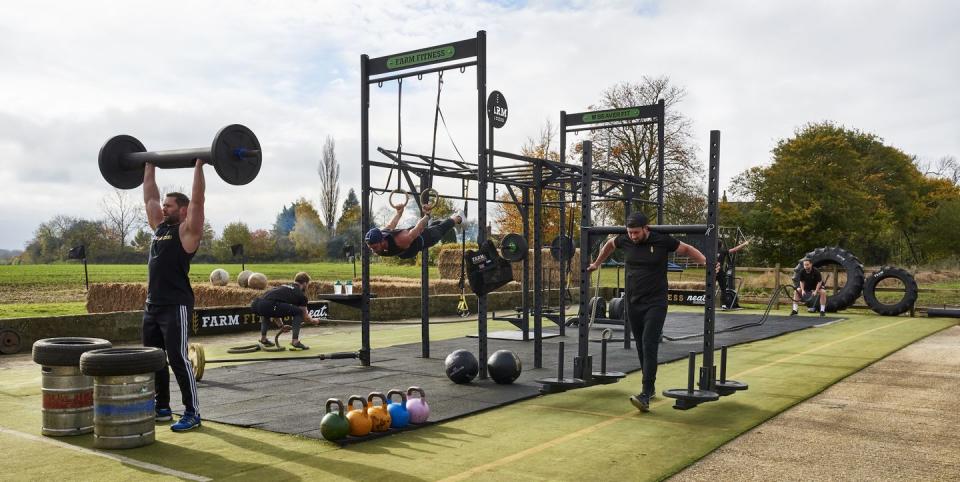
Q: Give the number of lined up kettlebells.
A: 5